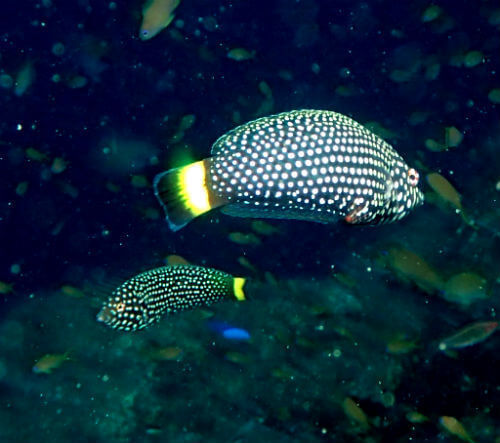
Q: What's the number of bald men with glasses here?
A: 0